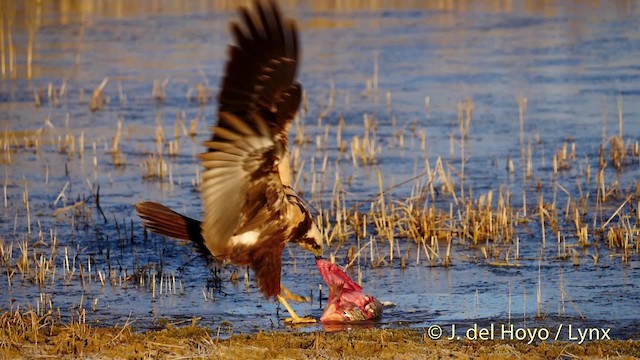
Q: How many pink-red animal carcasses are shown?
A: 1